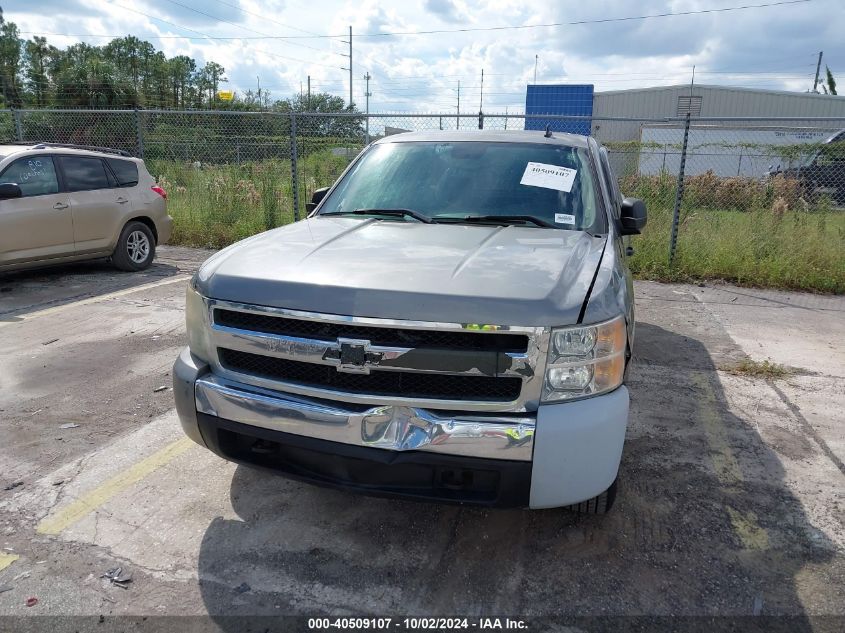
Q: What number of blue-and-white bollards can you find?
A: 0